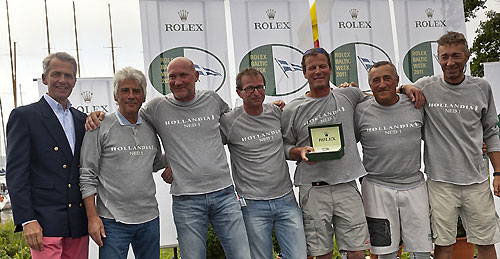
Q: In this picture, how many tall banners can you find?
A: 4